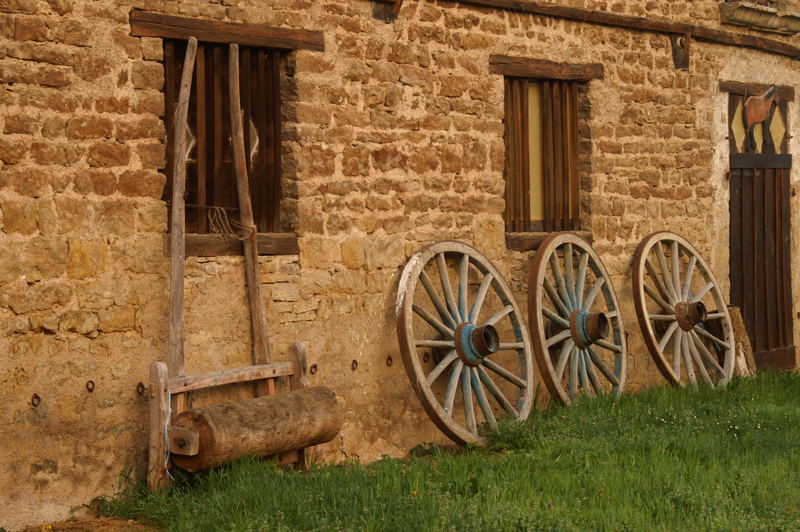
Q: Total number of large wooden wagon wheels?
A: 3